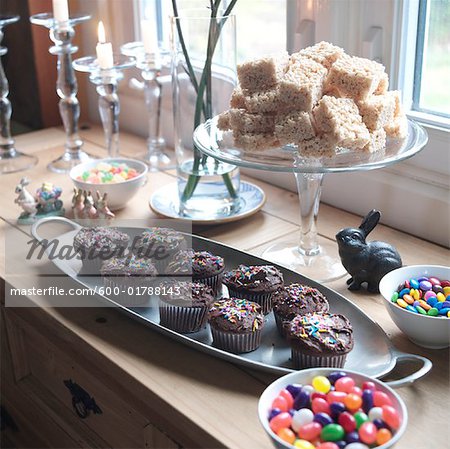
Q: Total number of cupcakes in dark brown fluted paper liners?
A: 9